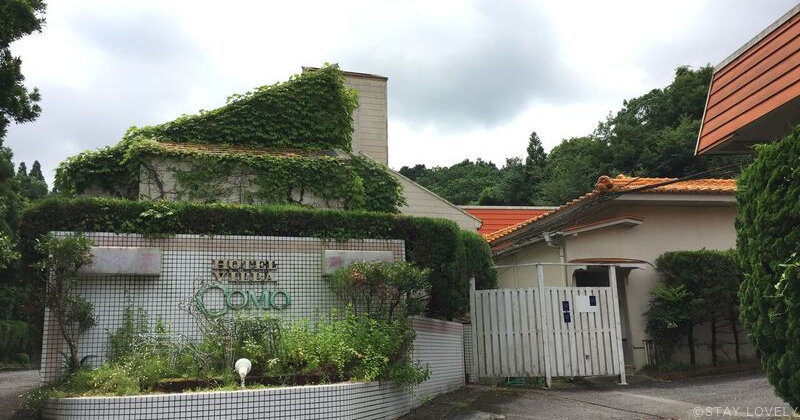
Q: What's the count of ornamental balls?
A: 1